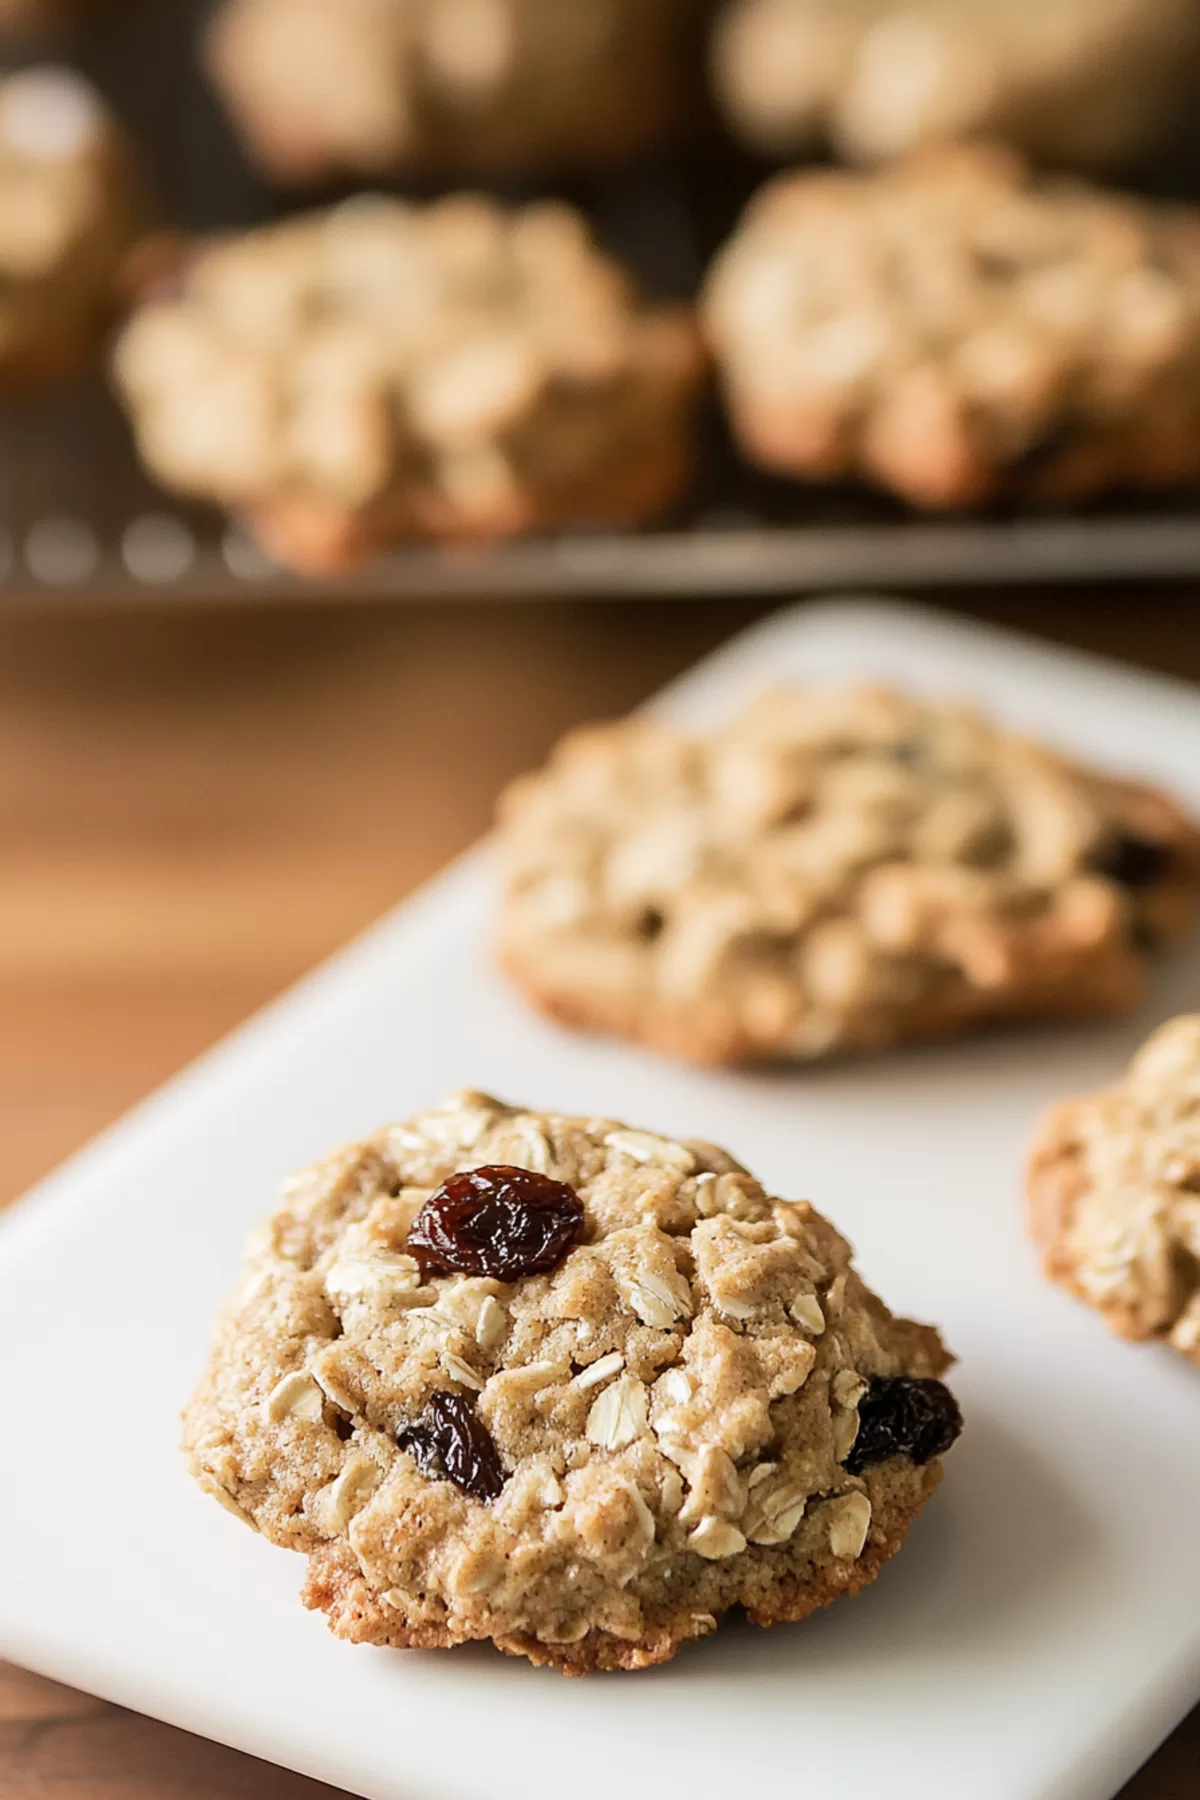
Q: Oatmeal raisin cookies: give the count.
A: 8